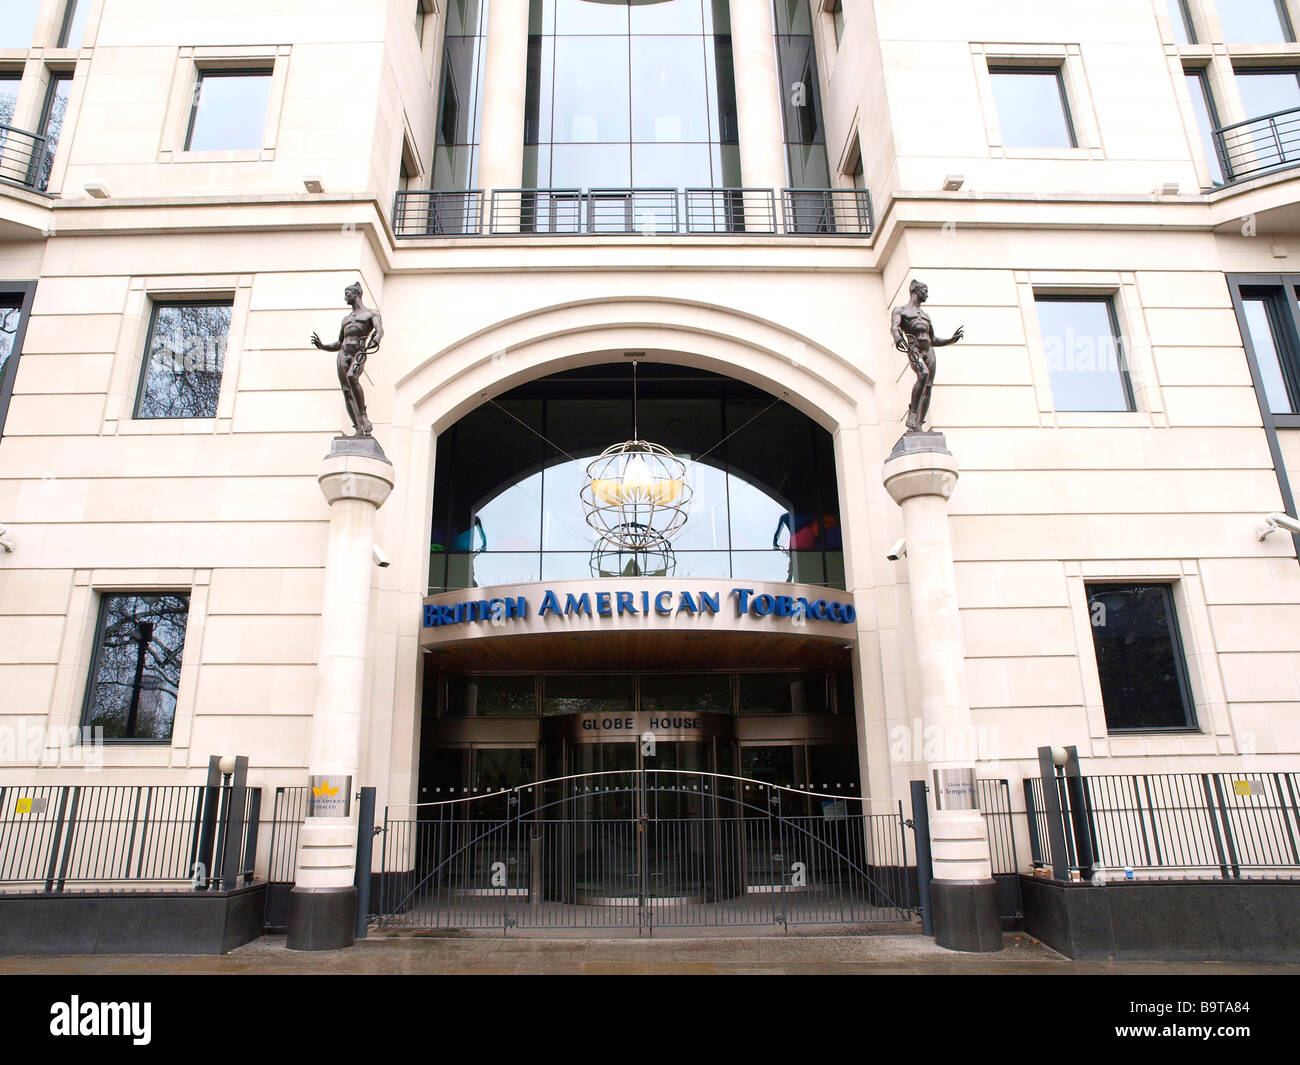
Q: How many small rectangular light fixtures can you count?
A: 4